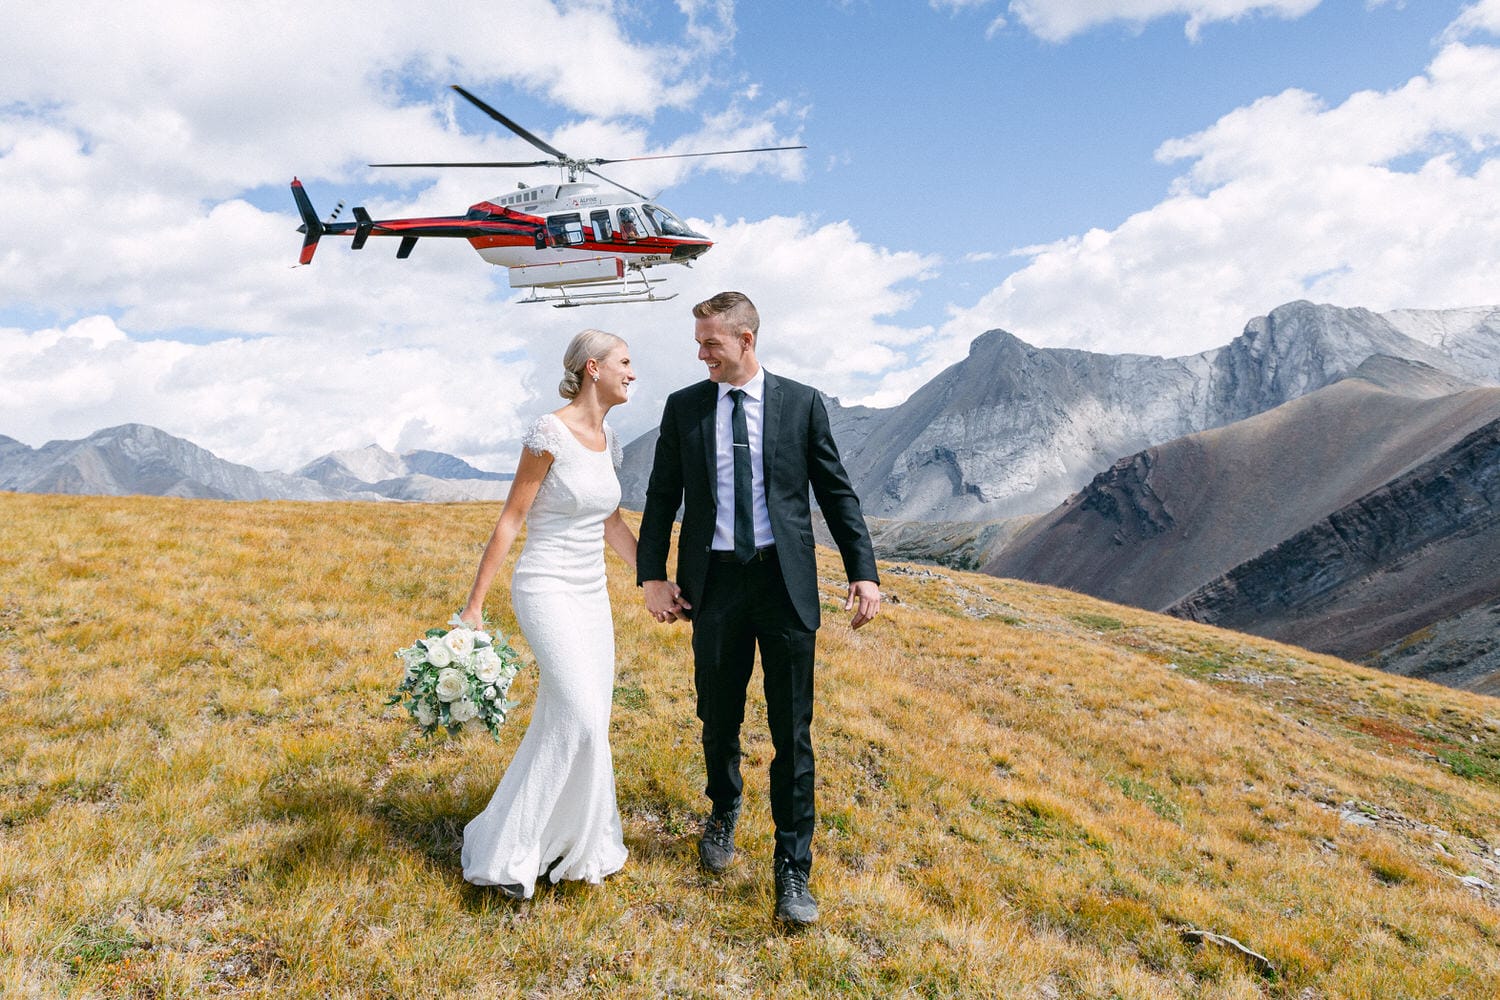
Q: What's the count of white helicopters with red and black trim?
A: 1